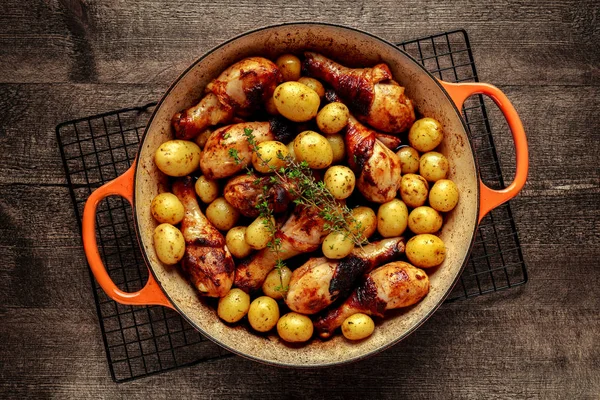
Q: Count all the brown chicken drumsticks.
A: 9